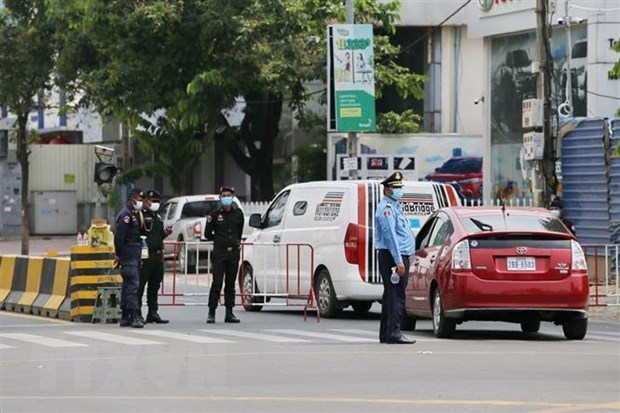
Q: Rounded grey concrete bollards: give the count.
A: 0